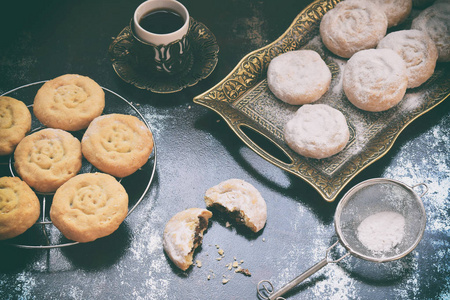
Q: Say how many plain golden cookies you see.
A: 6